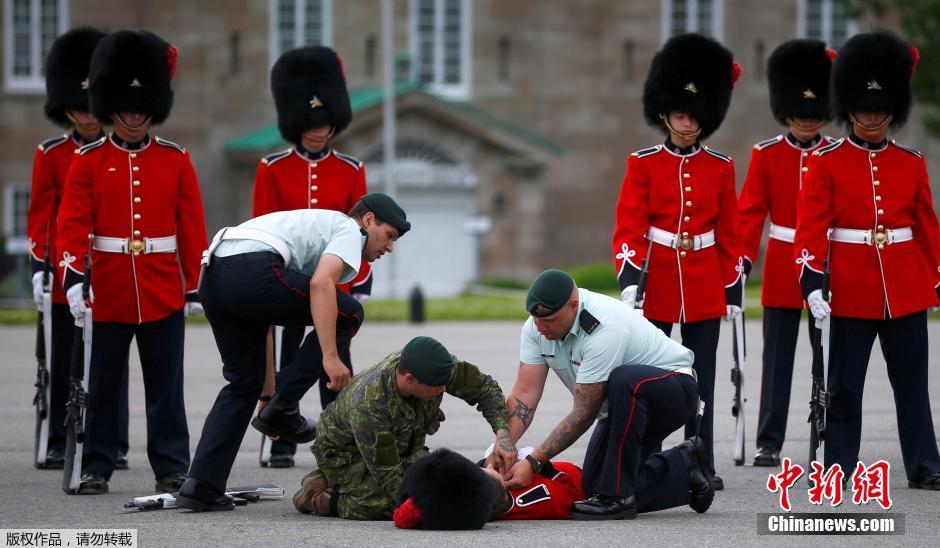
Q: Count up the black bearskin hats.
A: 7